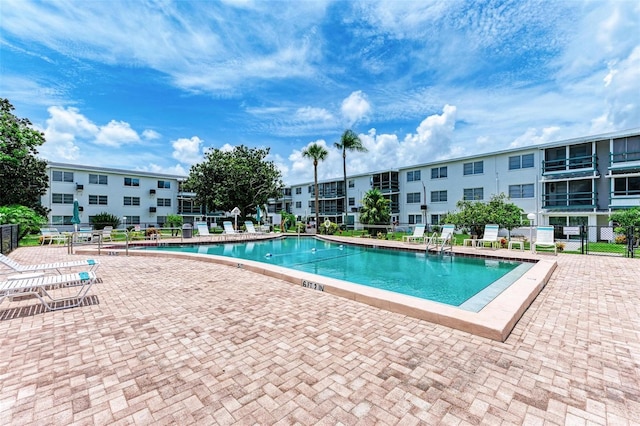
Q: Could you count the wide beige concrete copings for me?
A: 1